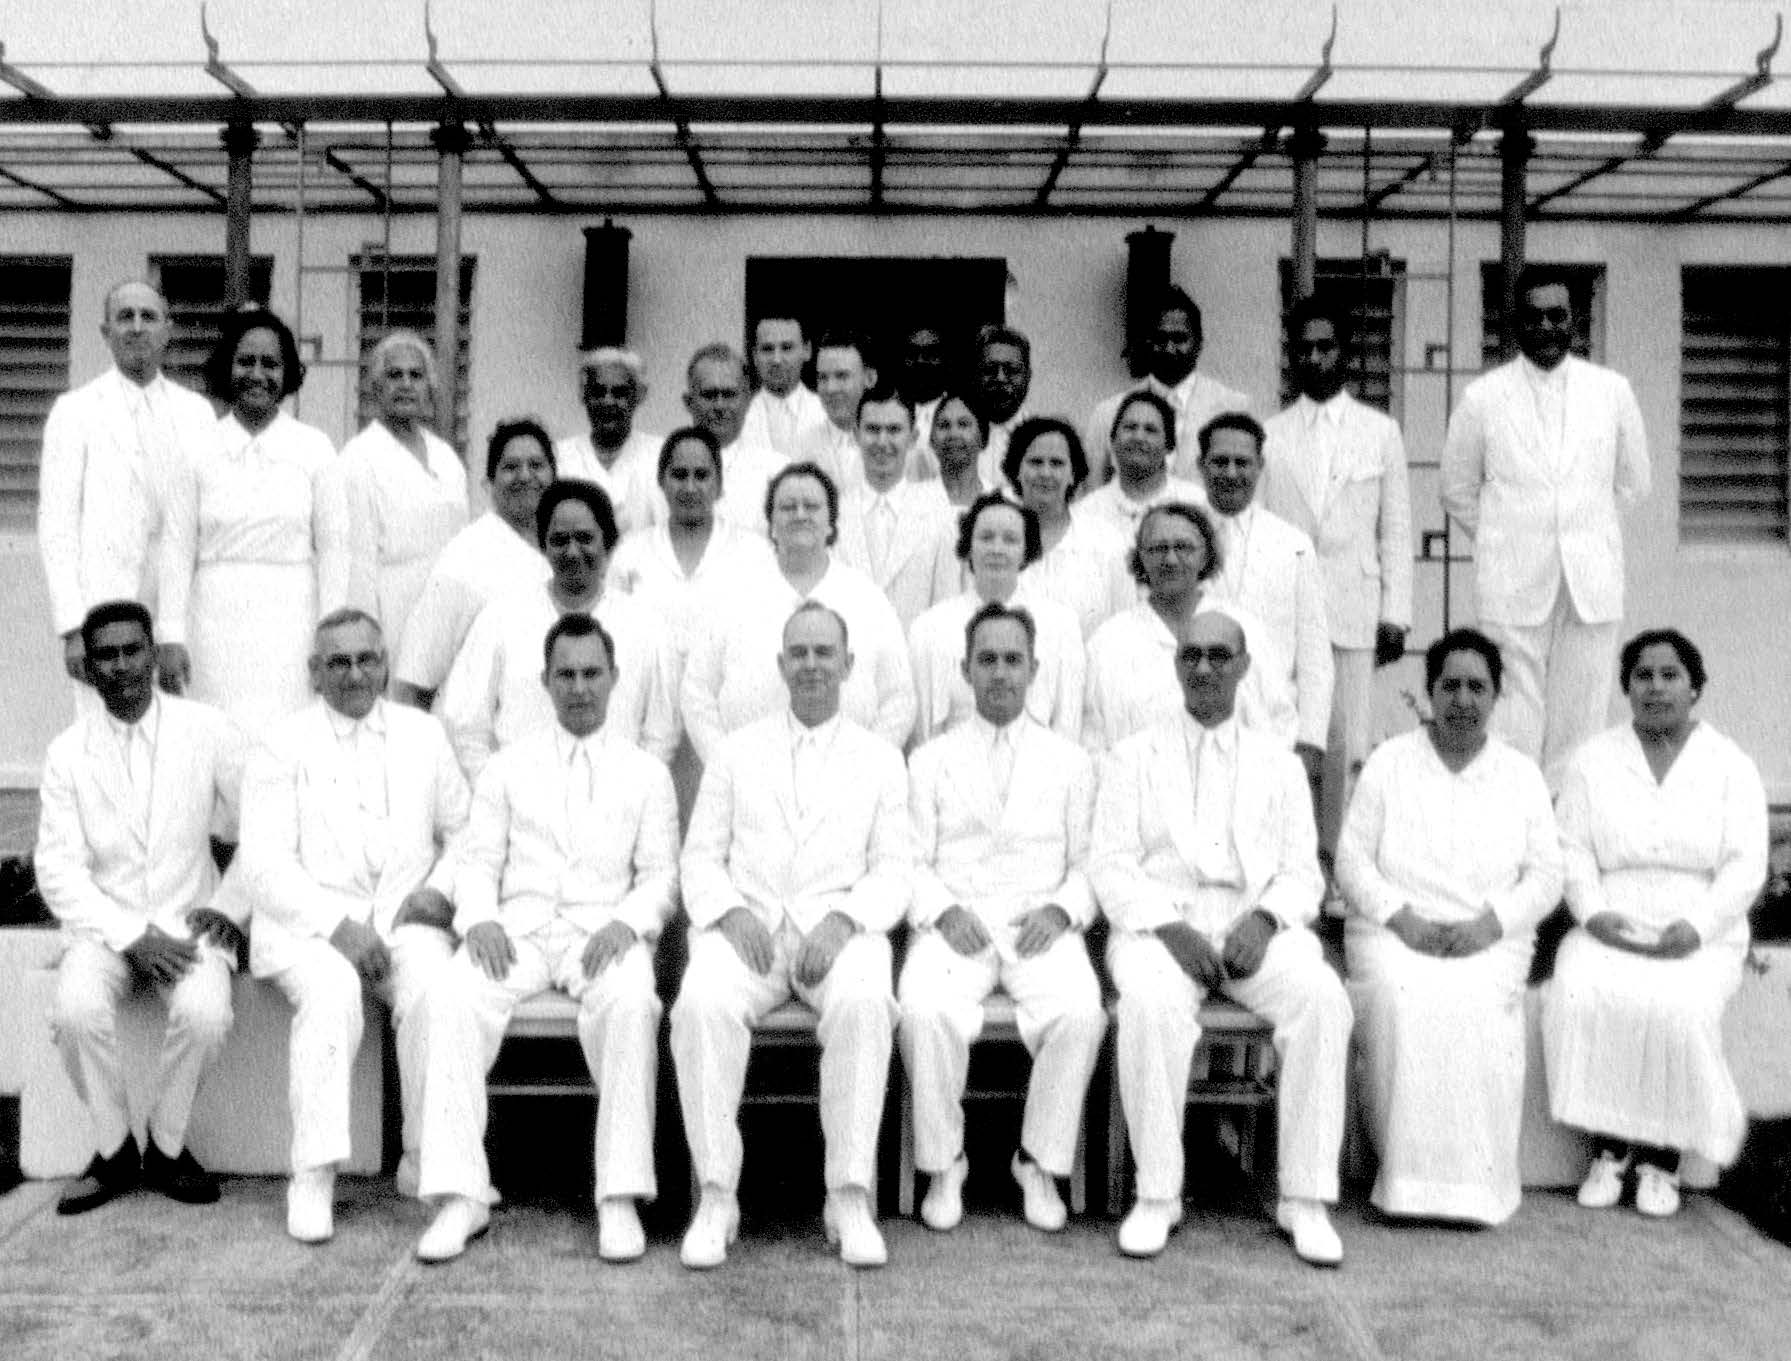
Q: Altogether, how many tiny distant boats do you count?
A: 0